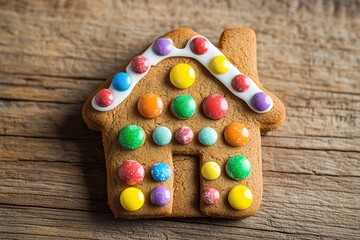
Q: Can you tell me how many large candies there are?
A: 10